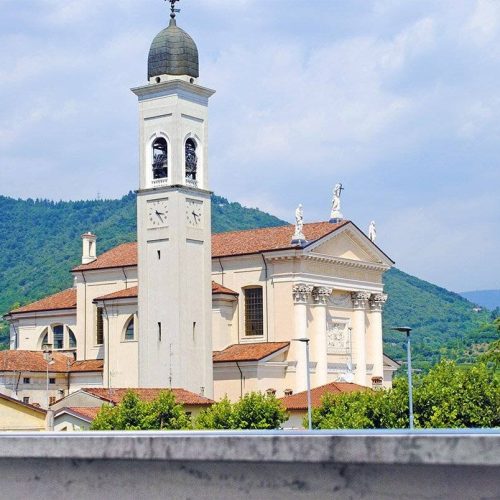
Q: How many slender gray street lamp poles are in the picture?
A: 2